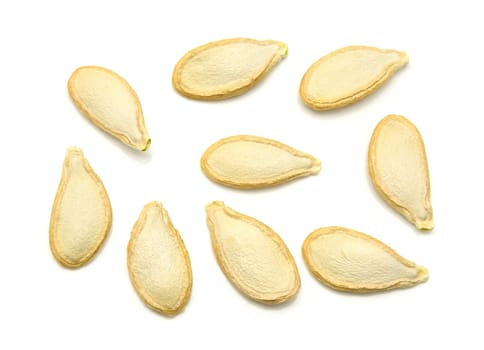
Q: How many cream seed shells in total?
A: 9